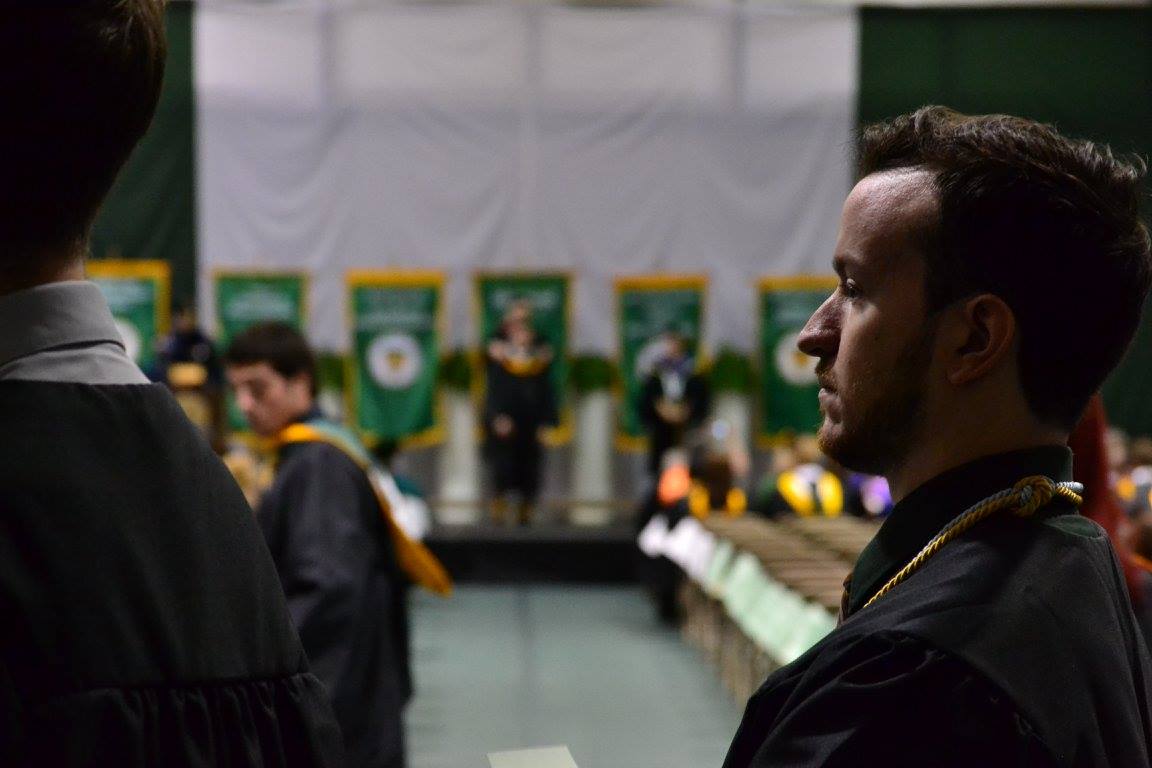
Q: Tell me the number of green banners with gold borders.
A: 6